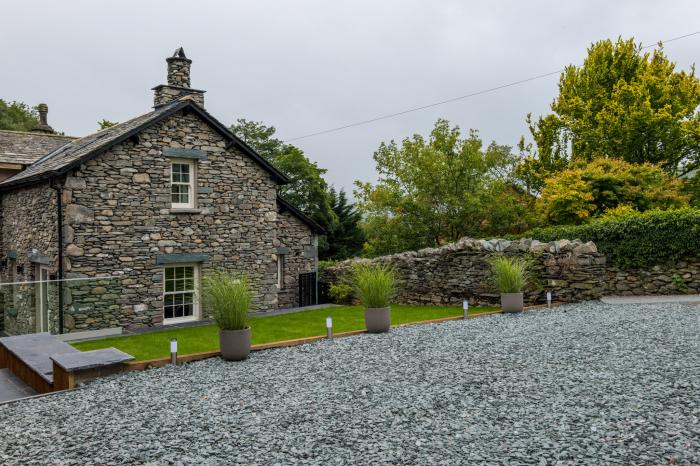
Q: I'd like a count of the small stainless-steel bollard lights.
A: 4